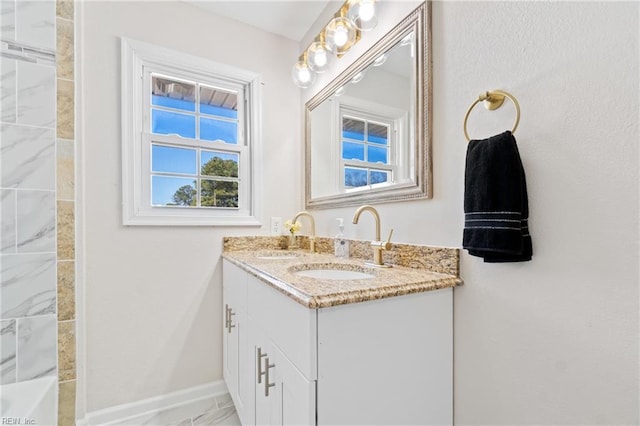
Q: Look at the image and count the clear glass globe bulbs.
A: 4